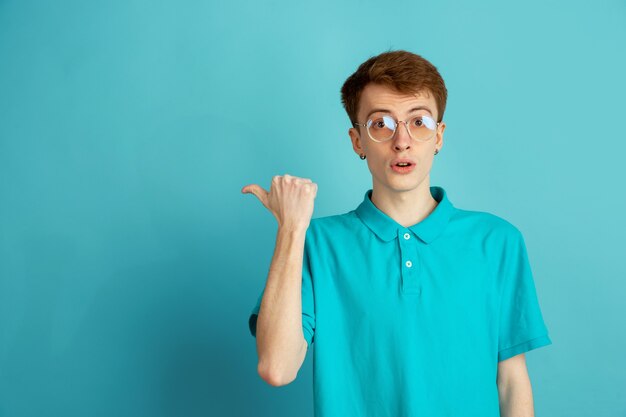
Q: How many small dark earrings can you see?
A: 2